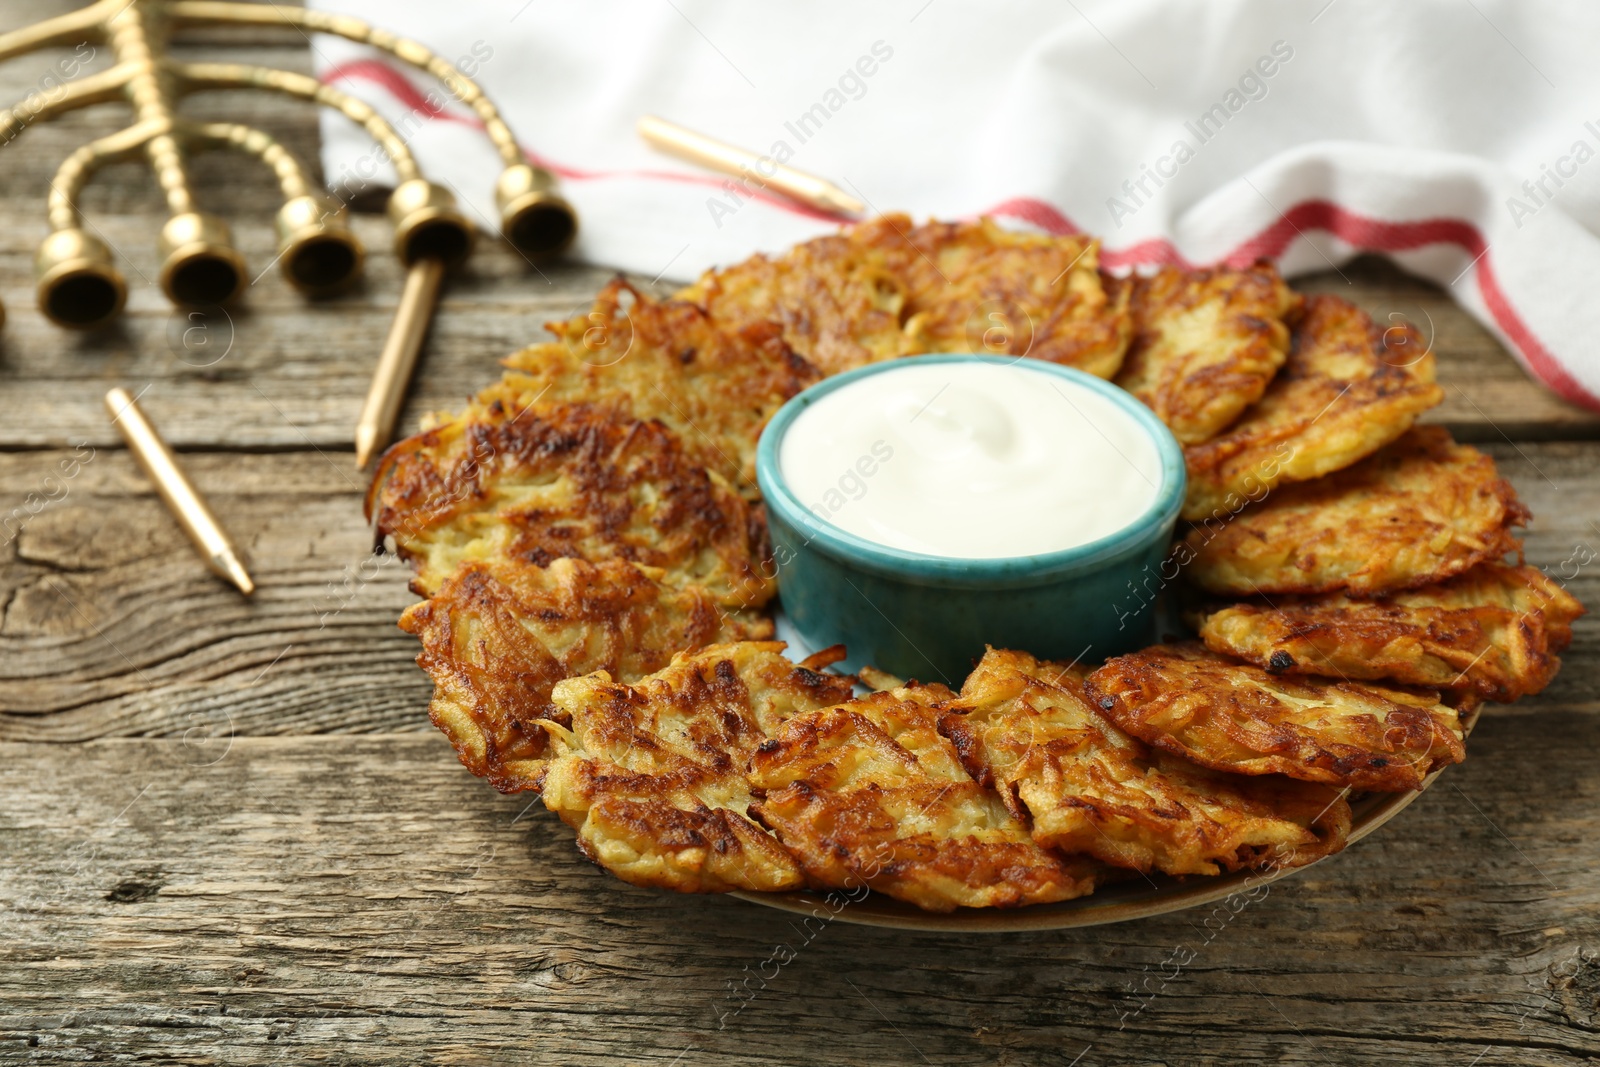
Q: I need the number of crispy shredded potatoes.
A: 13